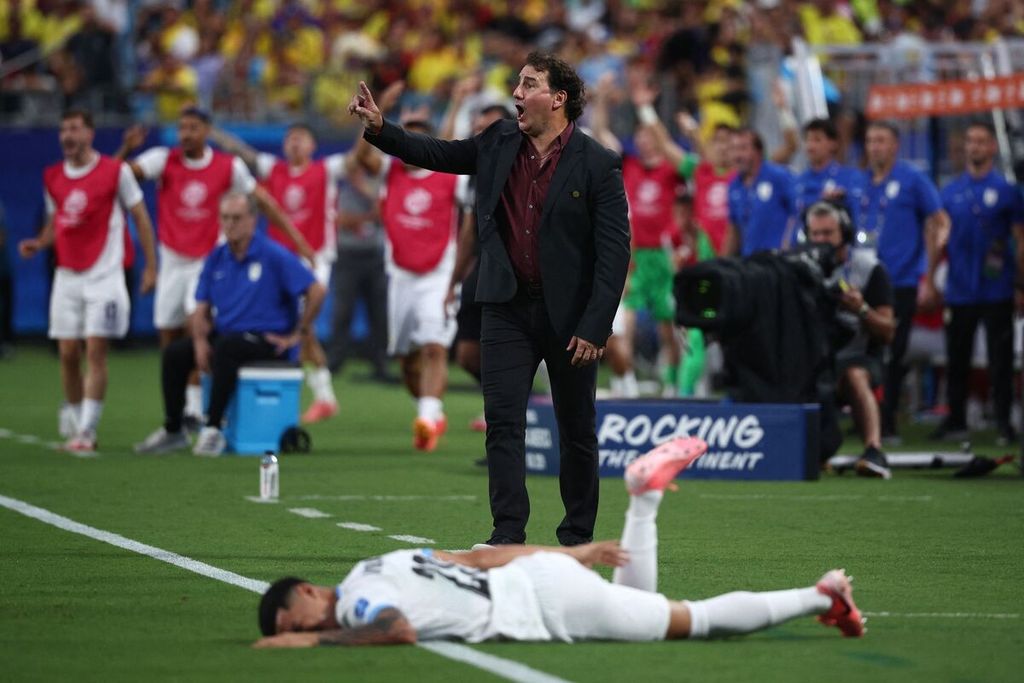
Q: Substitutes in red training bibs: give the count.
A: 6